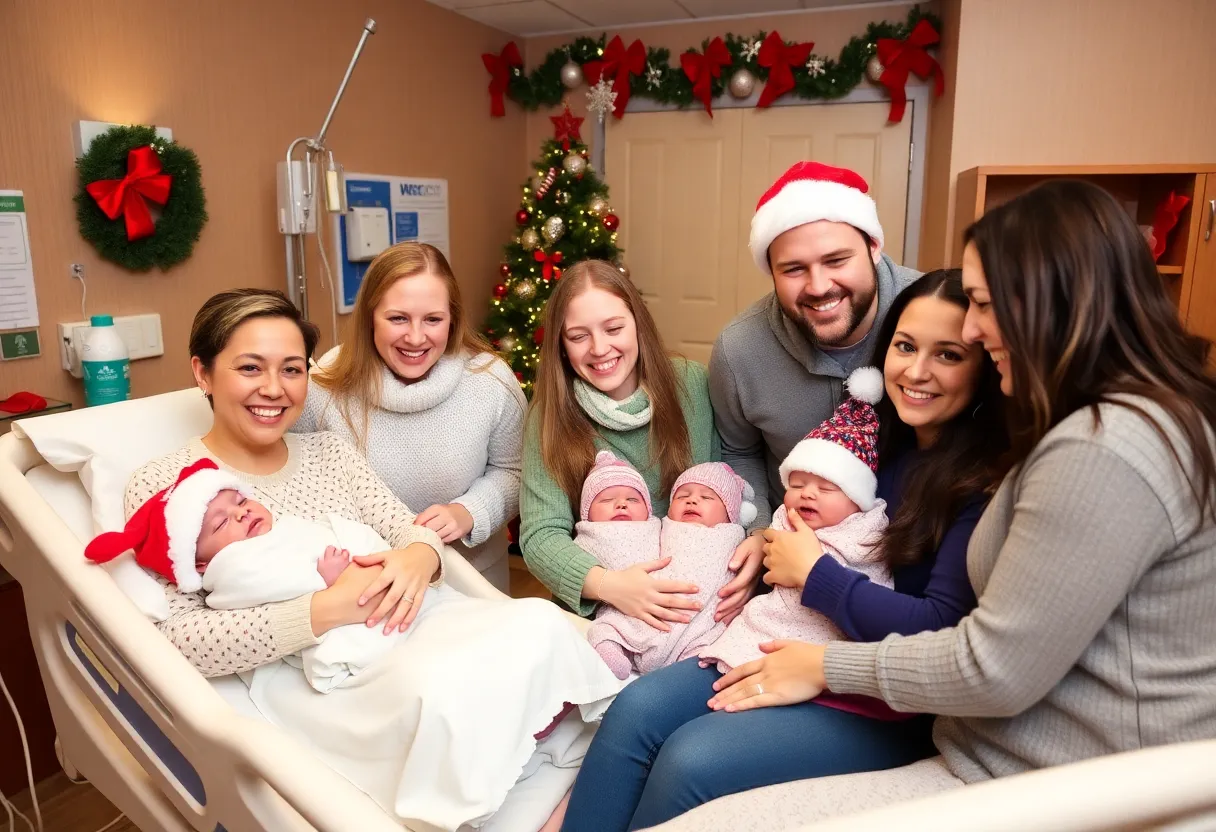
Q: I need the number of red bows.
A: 7